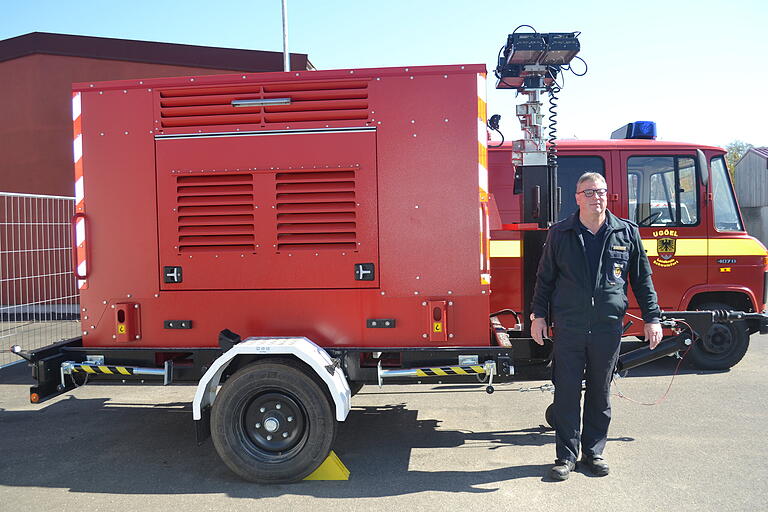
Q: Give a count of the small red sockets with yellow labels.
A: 2